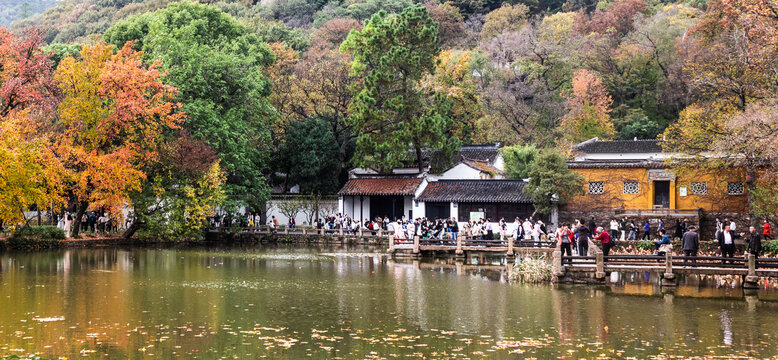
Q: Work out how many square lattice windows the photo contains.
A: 4